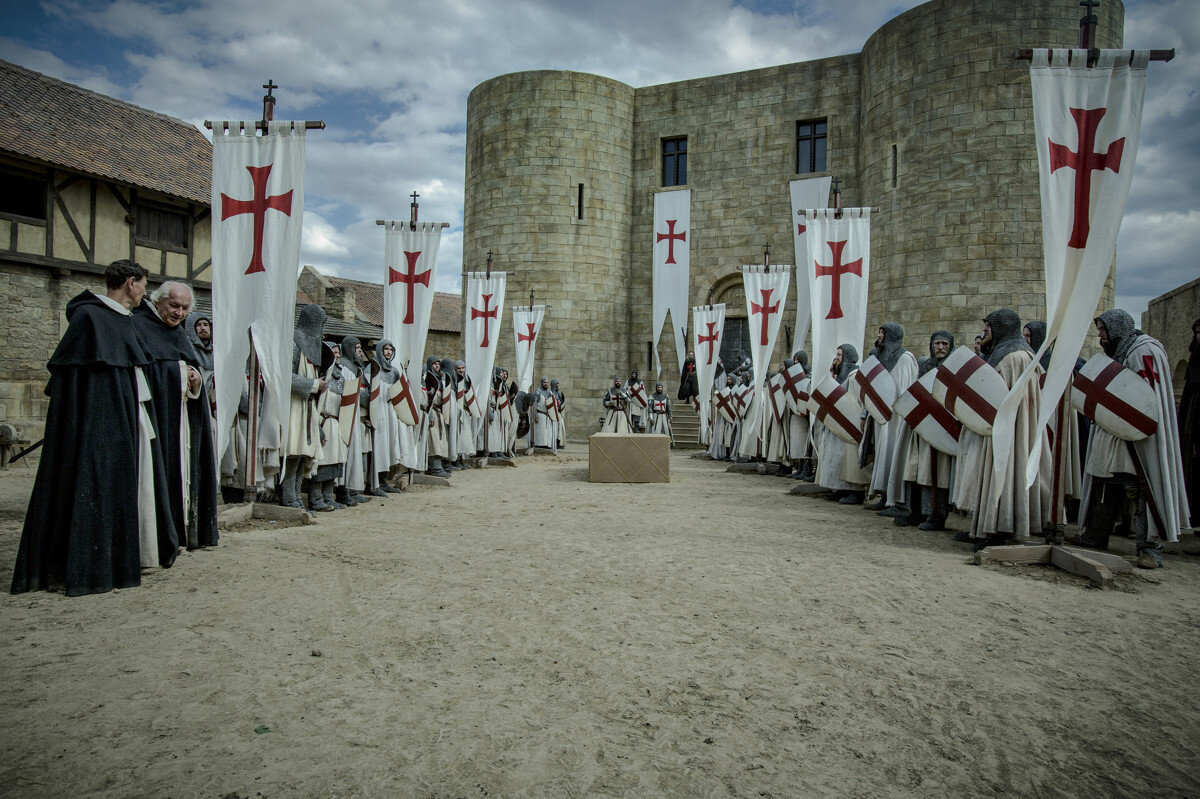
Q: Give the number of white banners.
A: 10